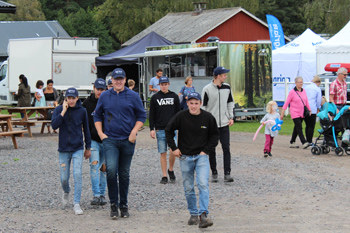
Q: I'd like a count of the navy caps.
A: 7